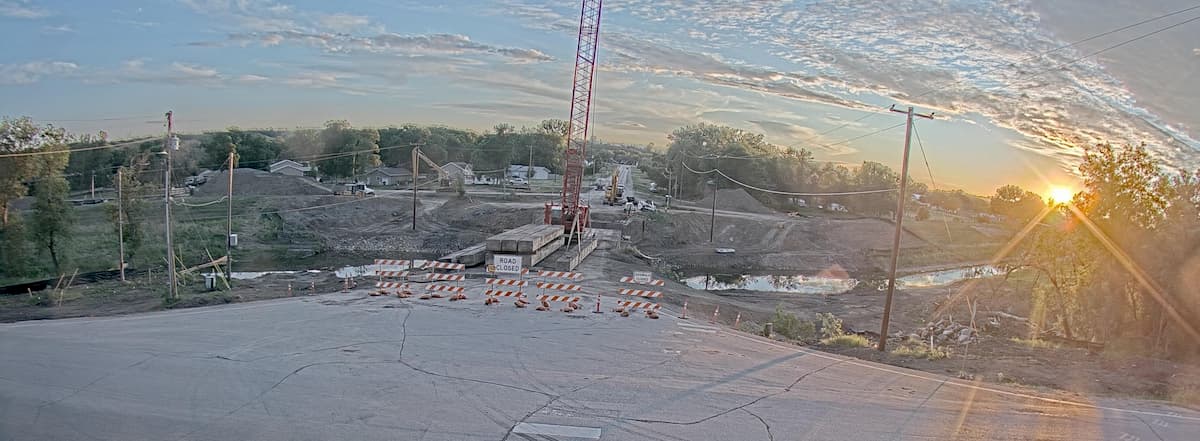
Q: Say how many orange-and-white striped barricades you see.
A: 5